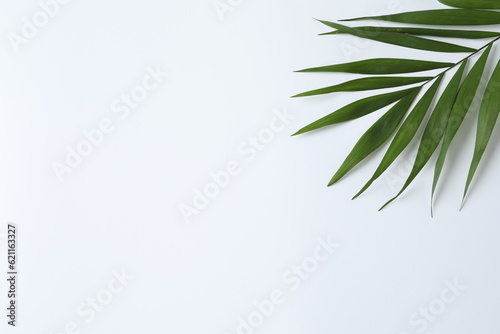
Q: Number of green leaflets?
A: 12